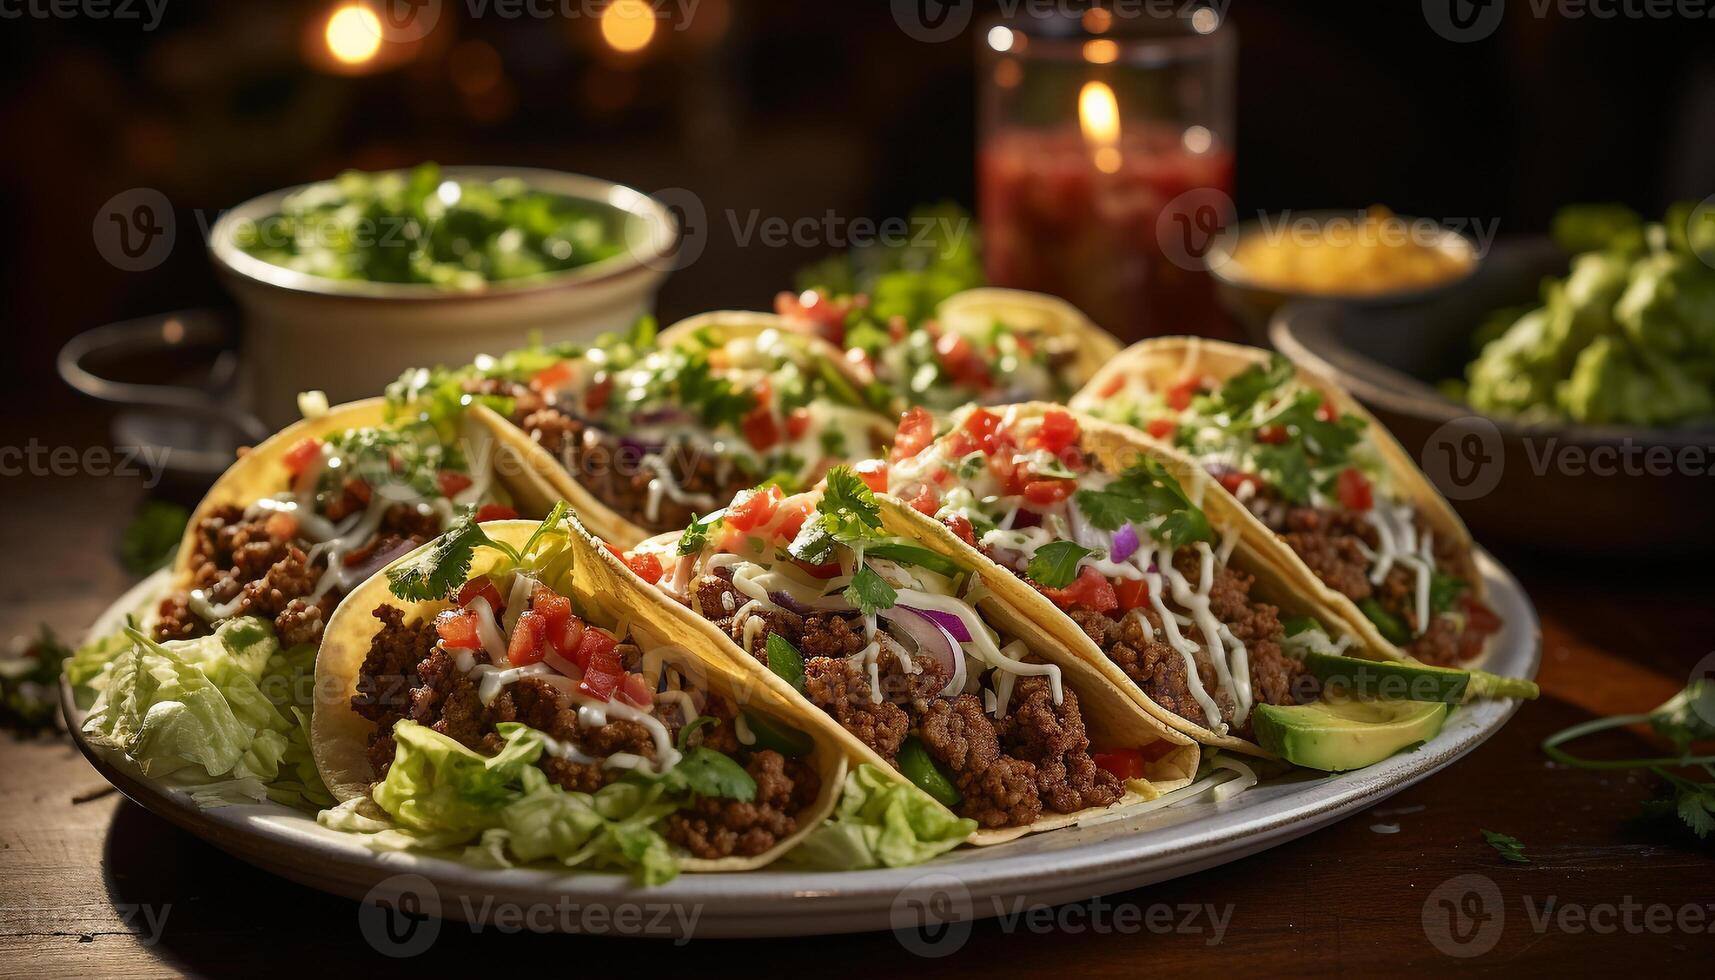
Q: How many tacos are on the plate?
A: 7